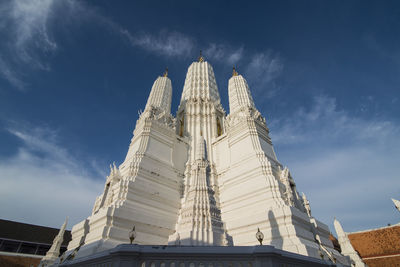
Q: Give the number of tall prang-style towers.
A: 3